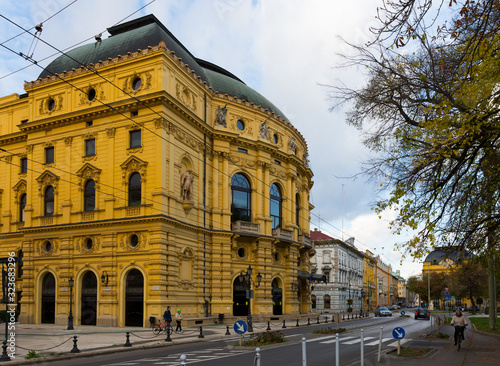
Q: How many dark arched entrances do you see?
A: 5